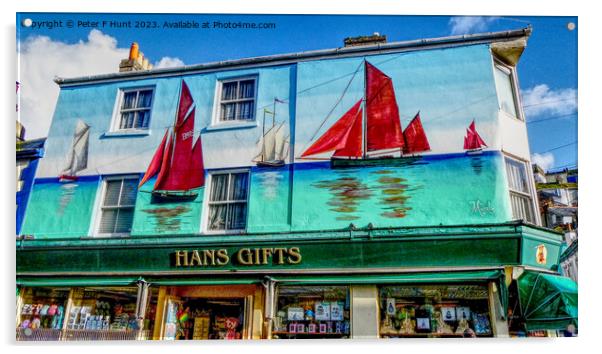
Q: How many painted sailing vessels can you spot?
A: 5